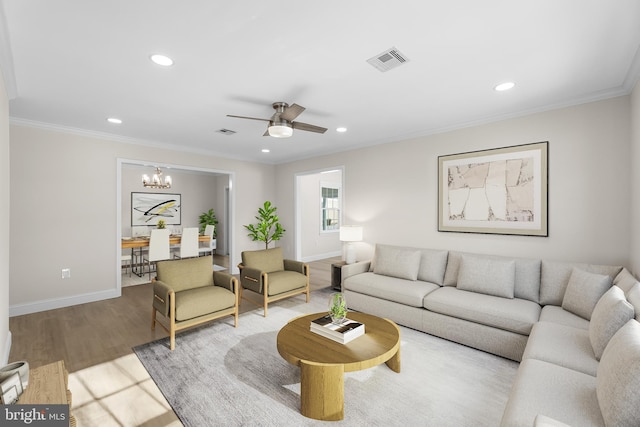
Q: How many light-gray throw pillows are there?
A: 5